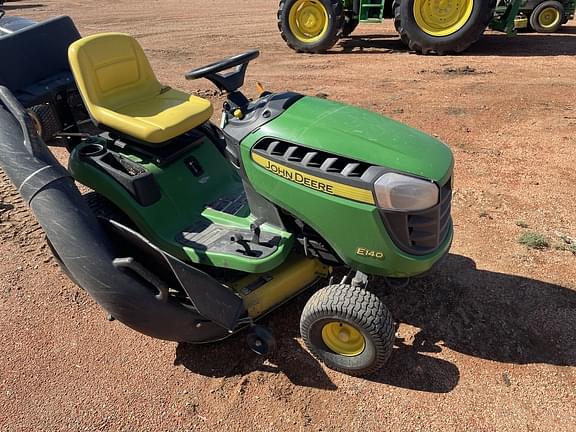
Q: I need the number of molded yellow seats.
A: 1